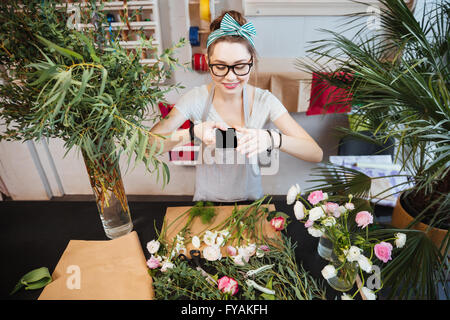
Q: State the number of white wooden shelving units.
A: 1